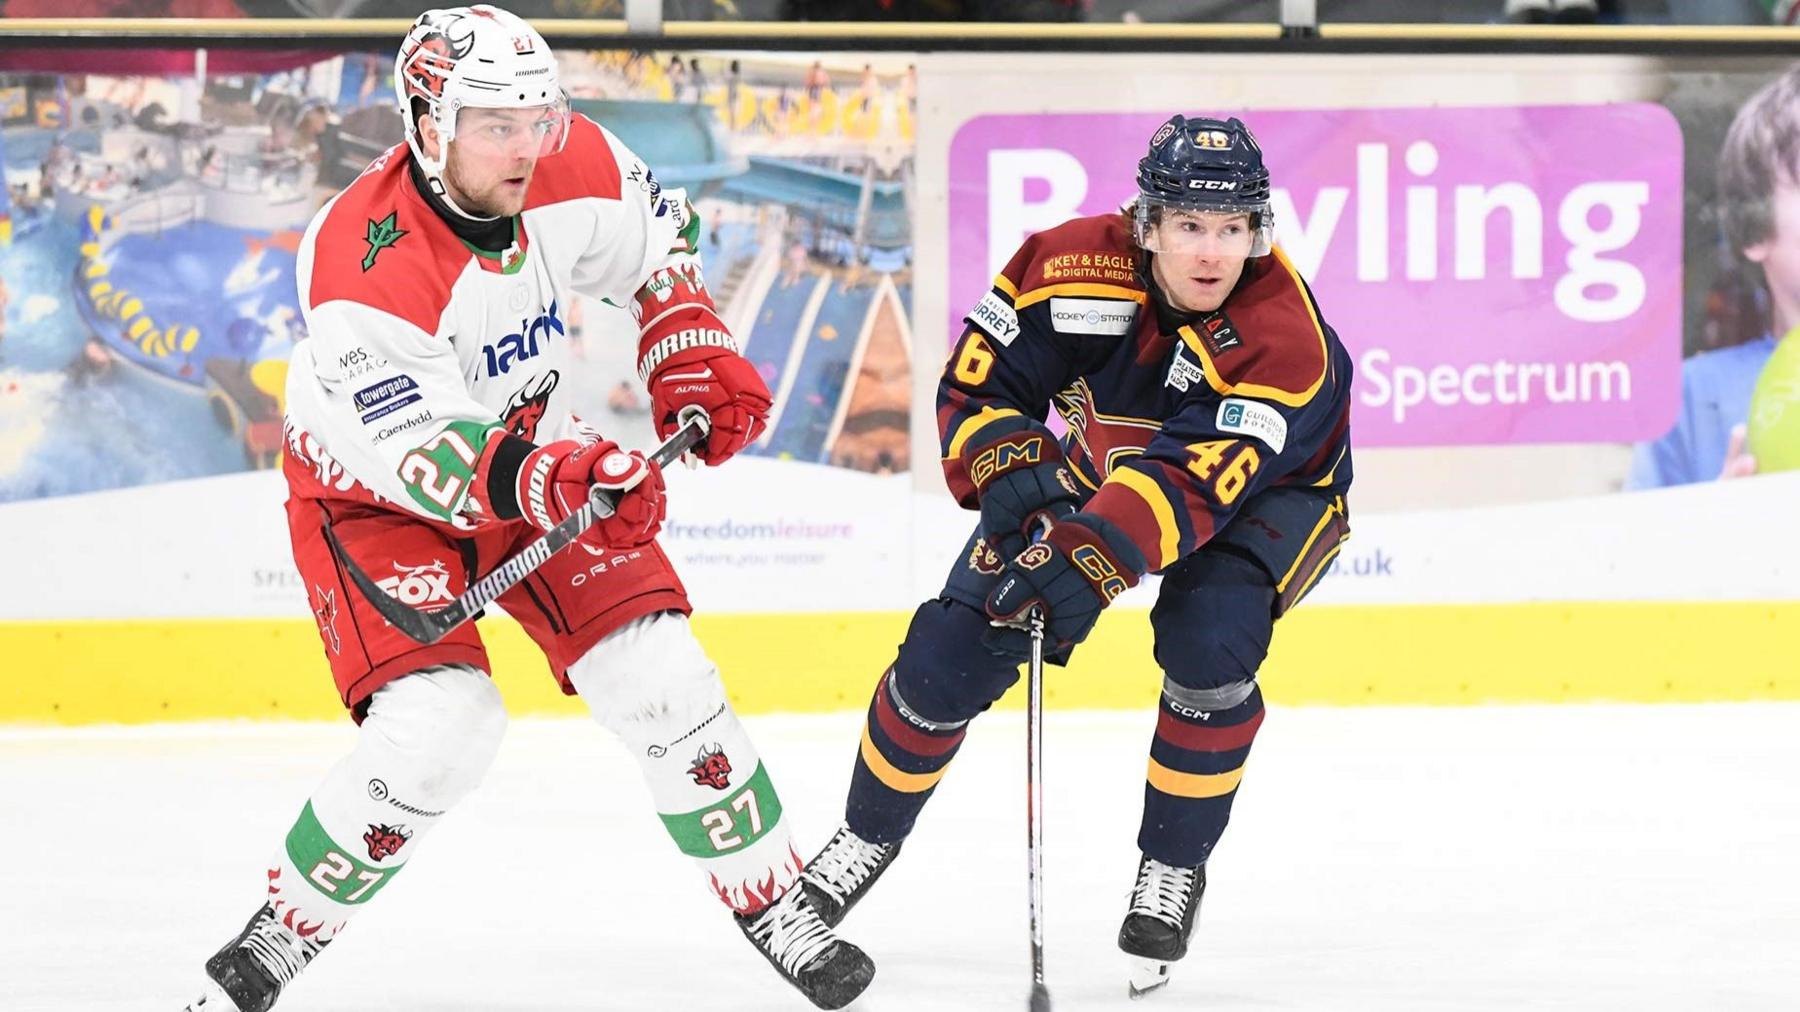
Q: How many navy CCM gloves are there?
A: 2